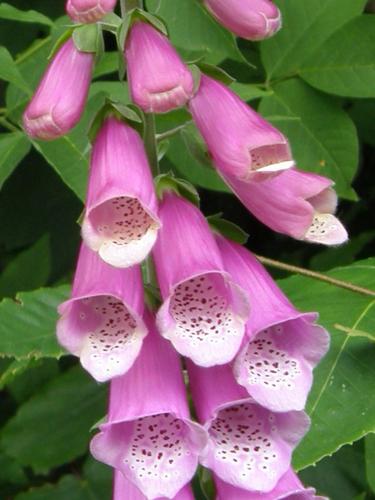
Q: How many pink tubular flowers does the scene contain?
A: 14